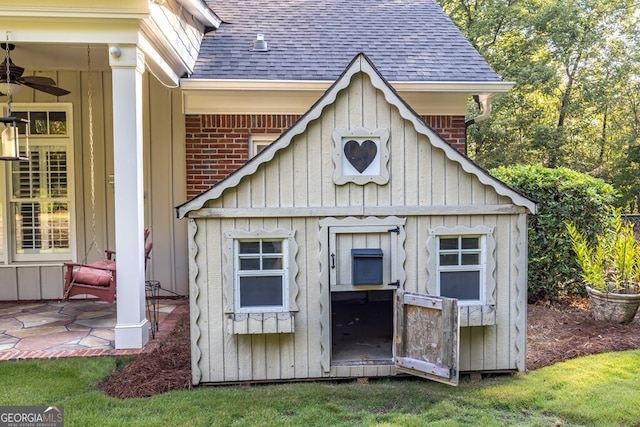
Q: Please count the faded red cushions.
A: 1